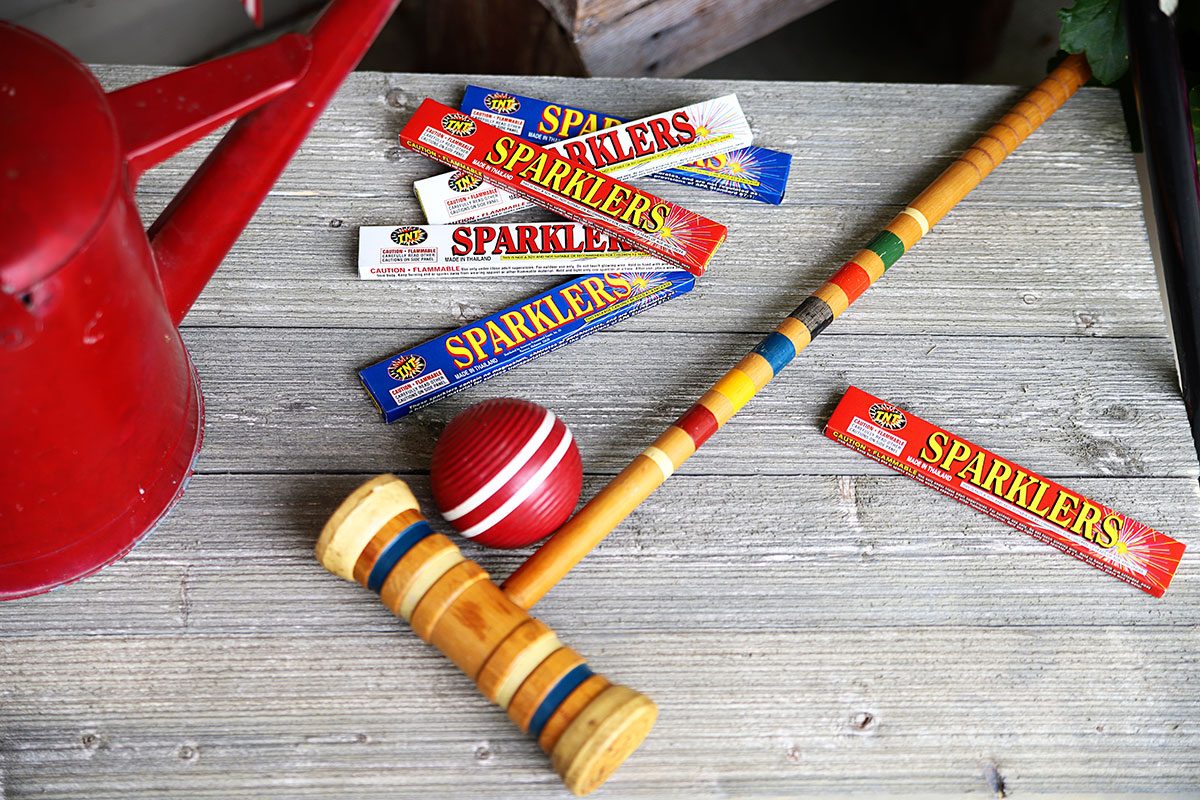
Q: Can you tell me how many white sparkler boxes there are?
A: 2